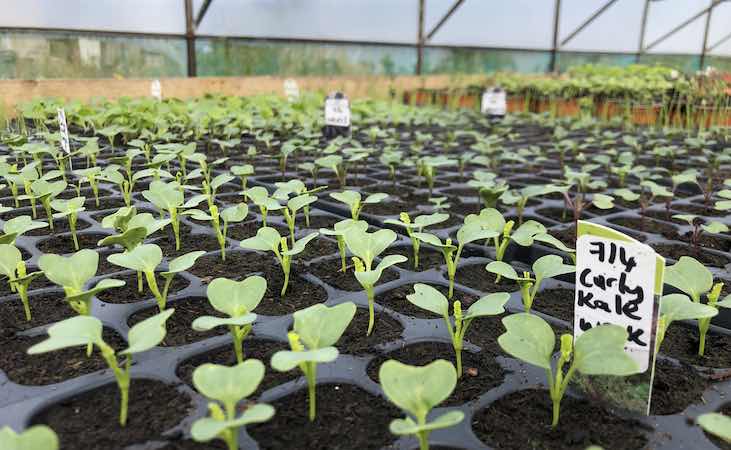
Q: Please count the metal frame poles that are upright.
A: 5